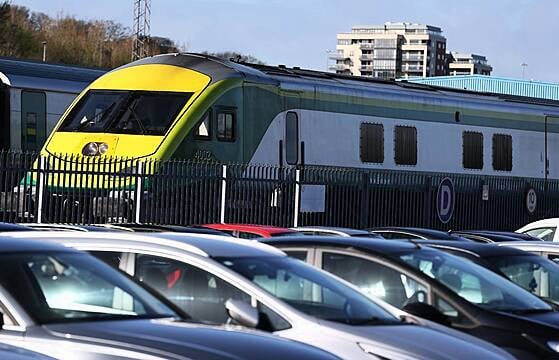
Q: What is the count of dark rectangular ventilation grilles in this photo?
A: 4